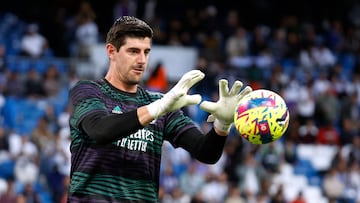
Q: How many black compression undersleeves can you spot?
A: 2